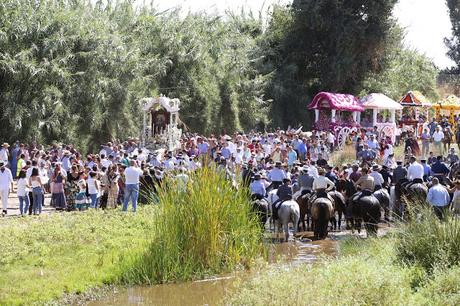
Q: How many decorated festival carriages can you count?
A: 5